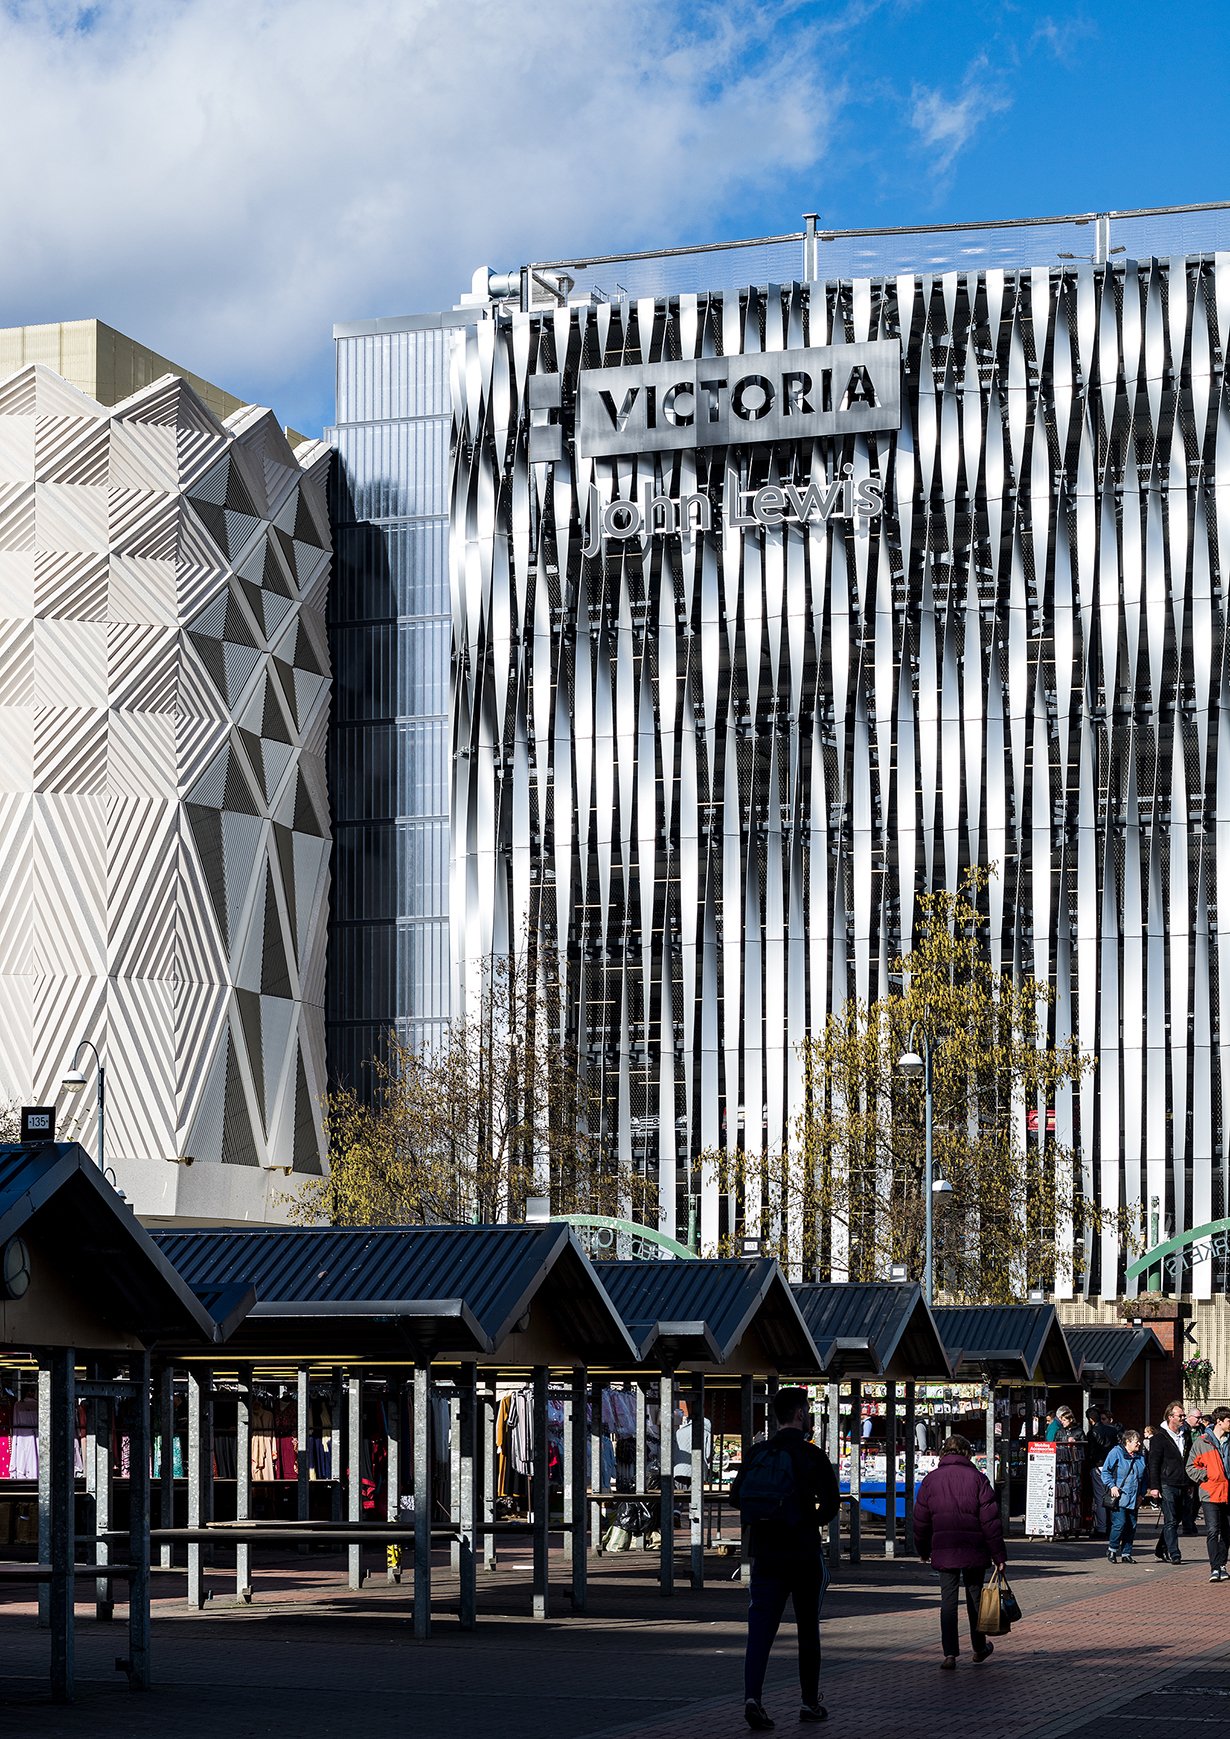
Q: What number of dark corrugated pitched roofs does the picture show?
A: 6